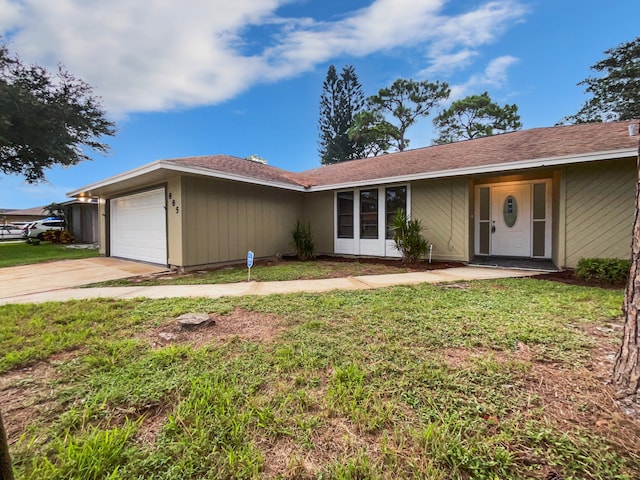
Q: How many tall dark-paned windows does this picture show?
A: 3